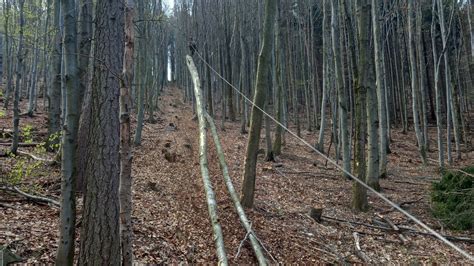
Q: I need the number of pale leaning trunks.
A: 2